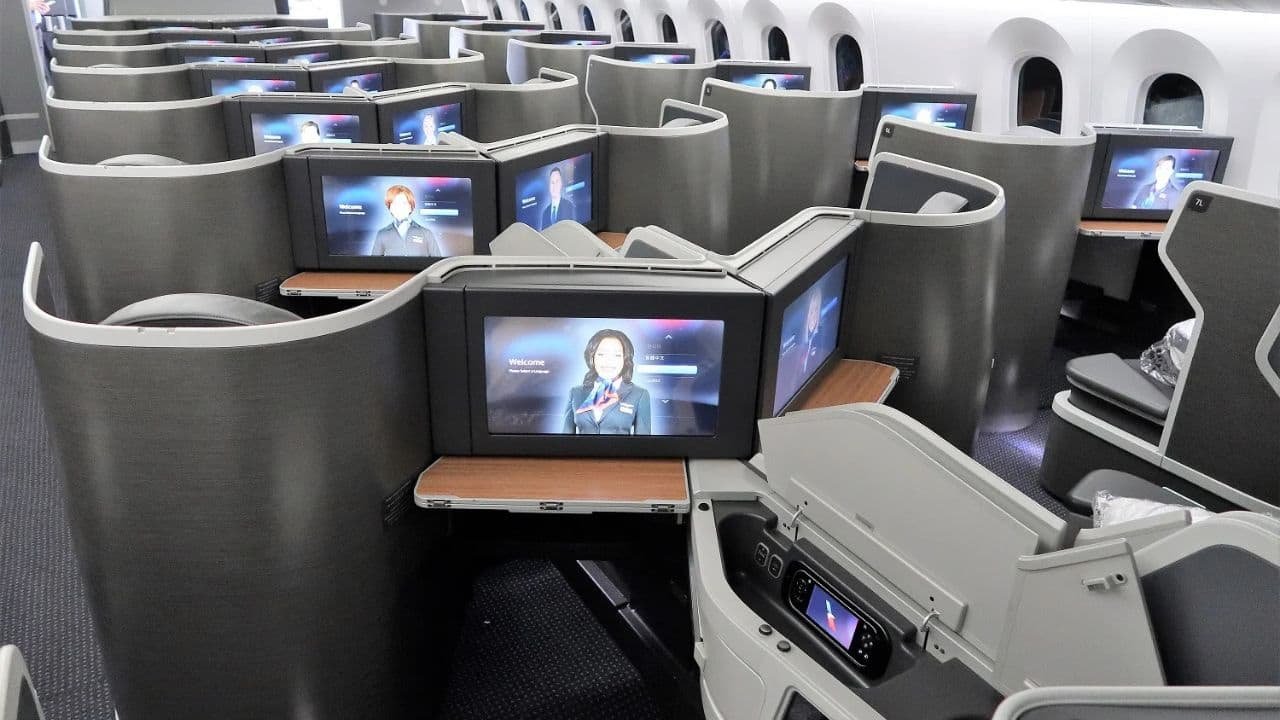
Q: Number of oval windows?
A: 11